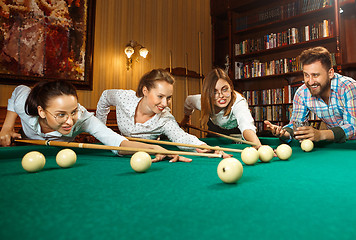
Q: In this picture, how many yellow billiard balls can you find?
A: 8